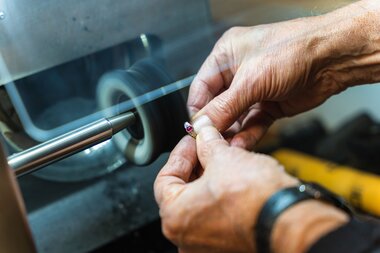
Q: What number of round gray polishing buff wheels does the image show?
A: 1